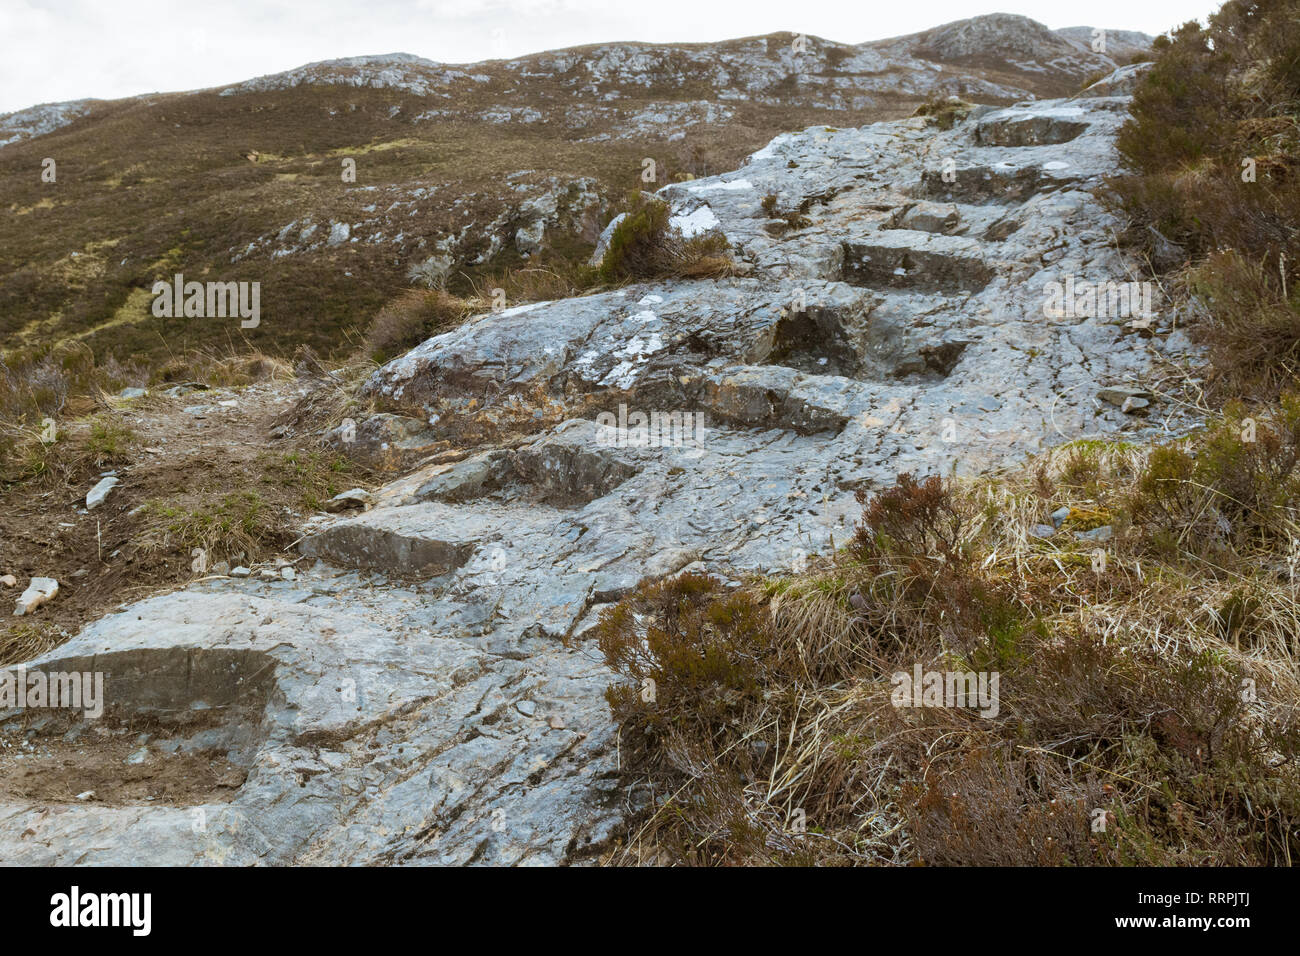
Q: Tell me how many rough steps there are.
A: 8